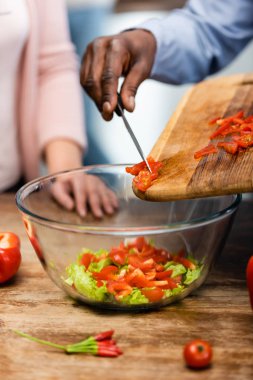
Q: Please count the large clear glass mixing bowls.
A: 1